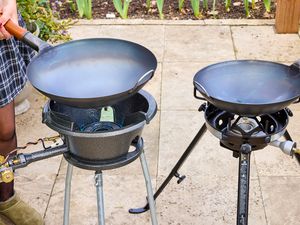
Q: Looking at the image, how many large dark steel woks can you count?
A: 2